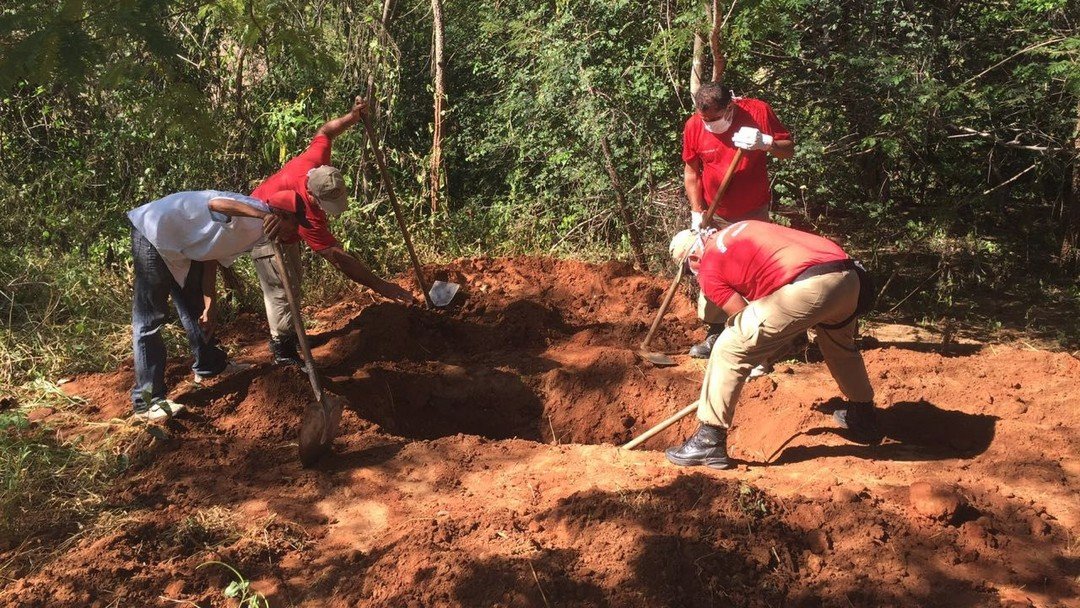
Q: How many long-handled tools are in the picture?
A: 4